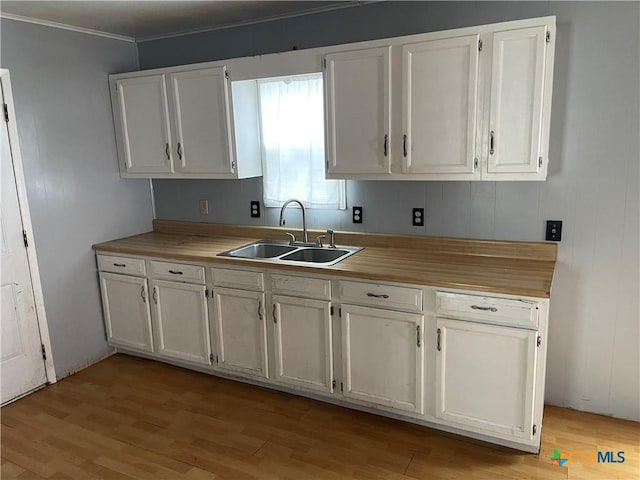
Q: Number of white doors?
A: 12